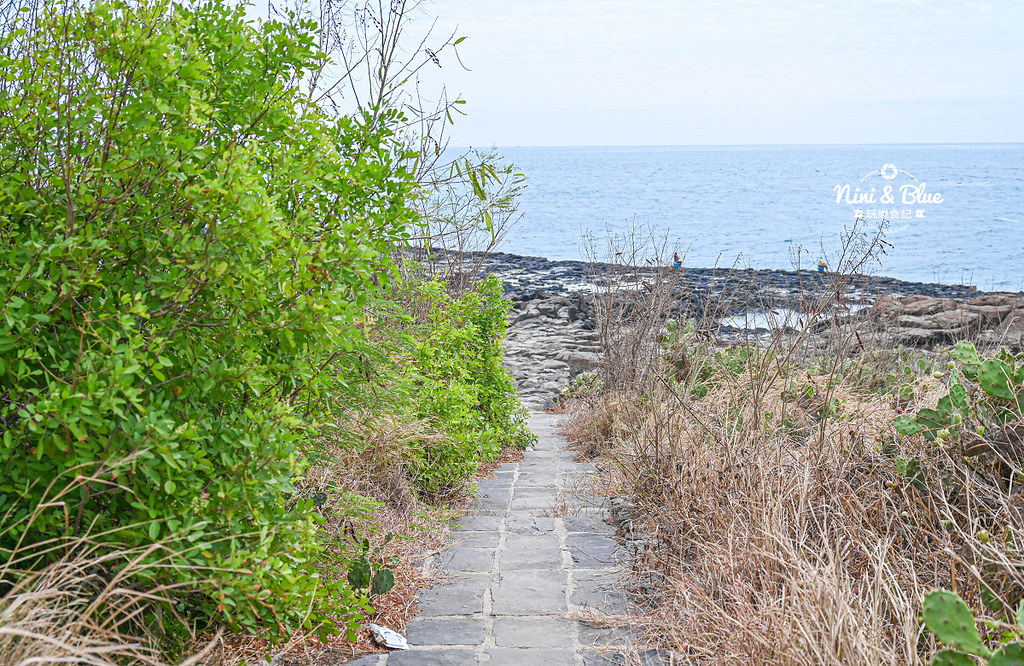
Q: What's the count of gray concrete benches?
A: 0